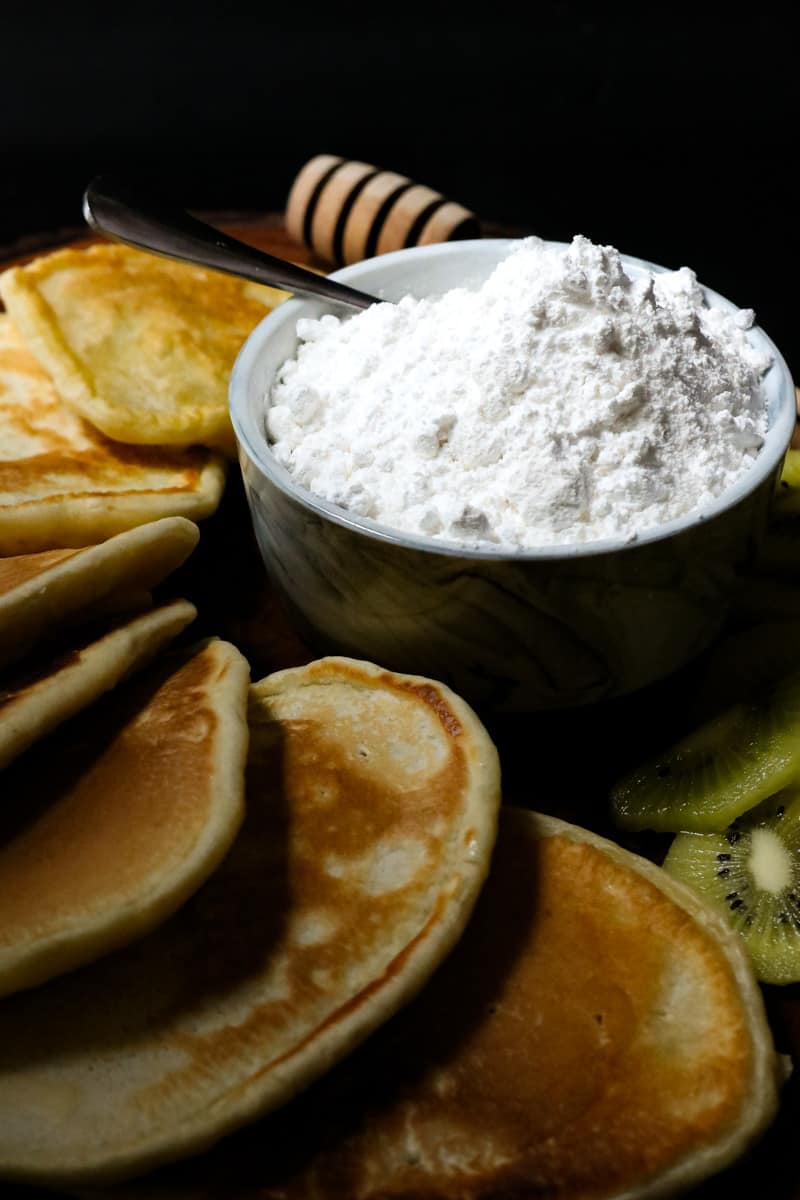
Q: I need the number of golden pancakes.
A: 7